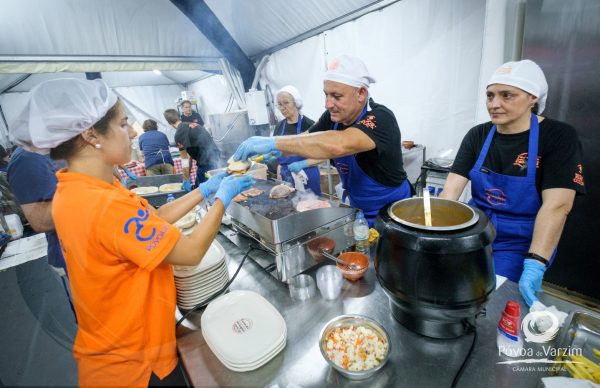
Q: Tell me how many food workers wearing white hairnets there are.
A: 4